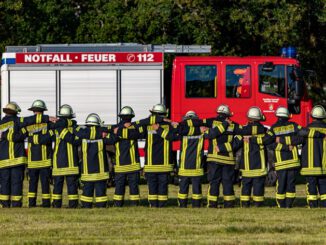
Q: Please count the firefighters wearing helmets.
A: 11